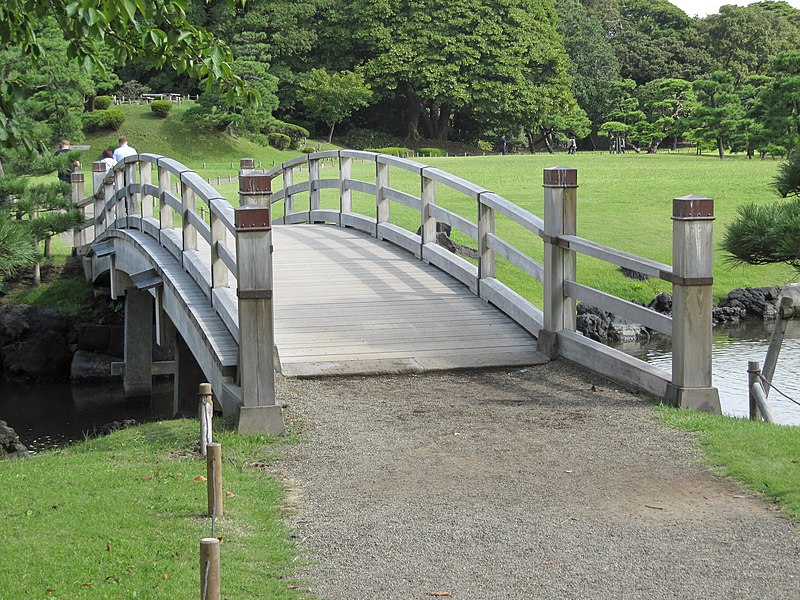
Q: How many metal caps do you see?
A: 7